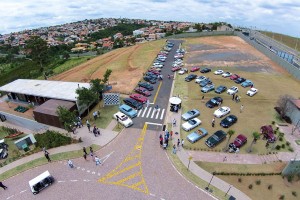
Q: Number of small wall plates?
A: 0